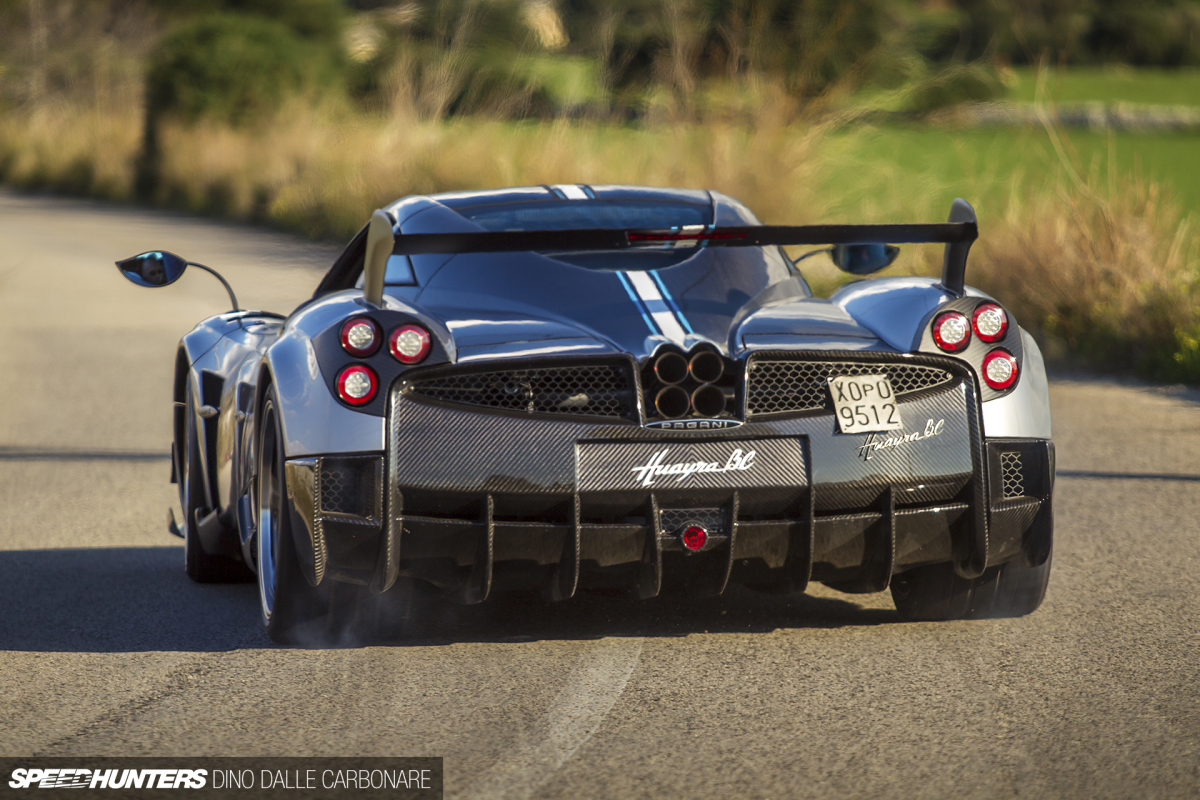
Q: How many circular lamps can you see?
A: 7